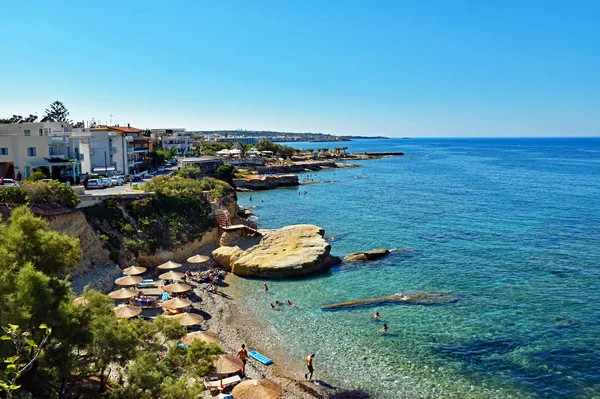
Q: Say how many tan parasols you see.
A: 14